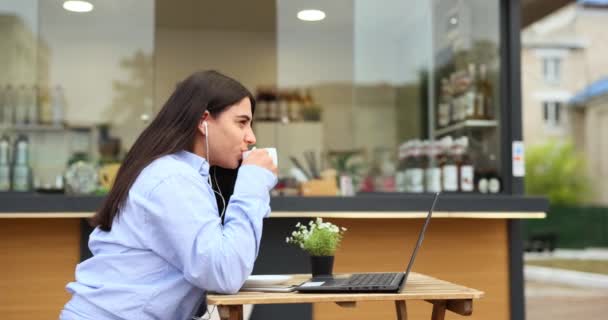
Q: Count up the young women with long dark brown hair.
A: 1